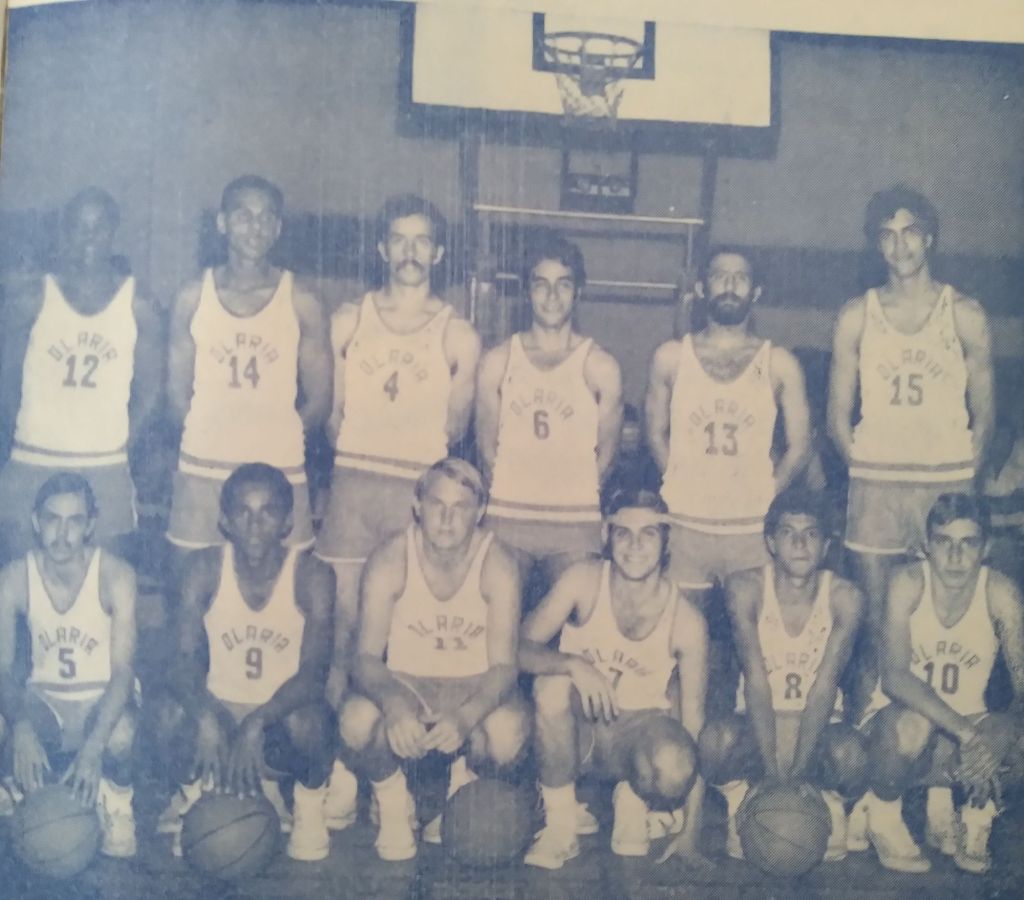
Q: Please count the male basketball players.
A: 12